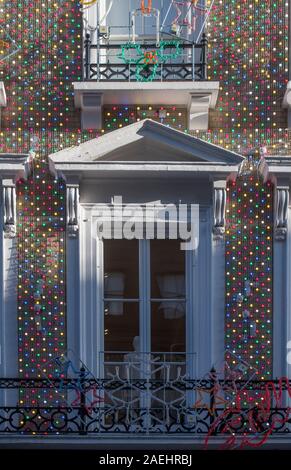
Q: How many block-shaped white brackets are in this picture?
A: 2